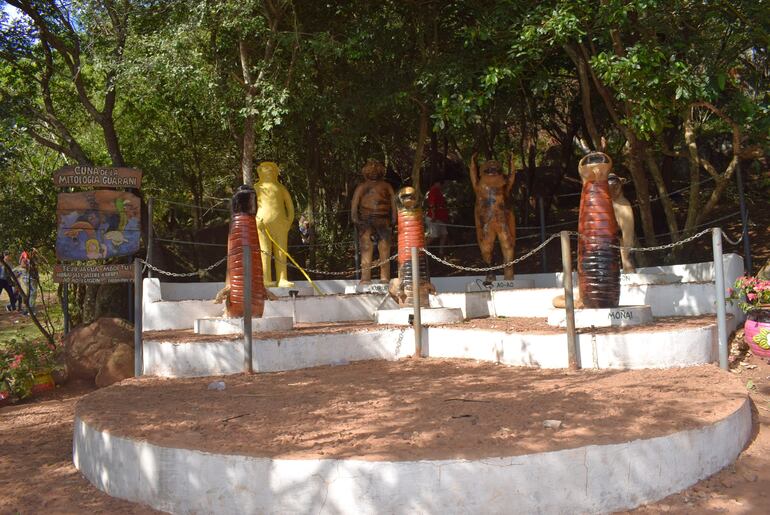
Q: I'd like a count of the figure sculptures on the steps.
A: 7